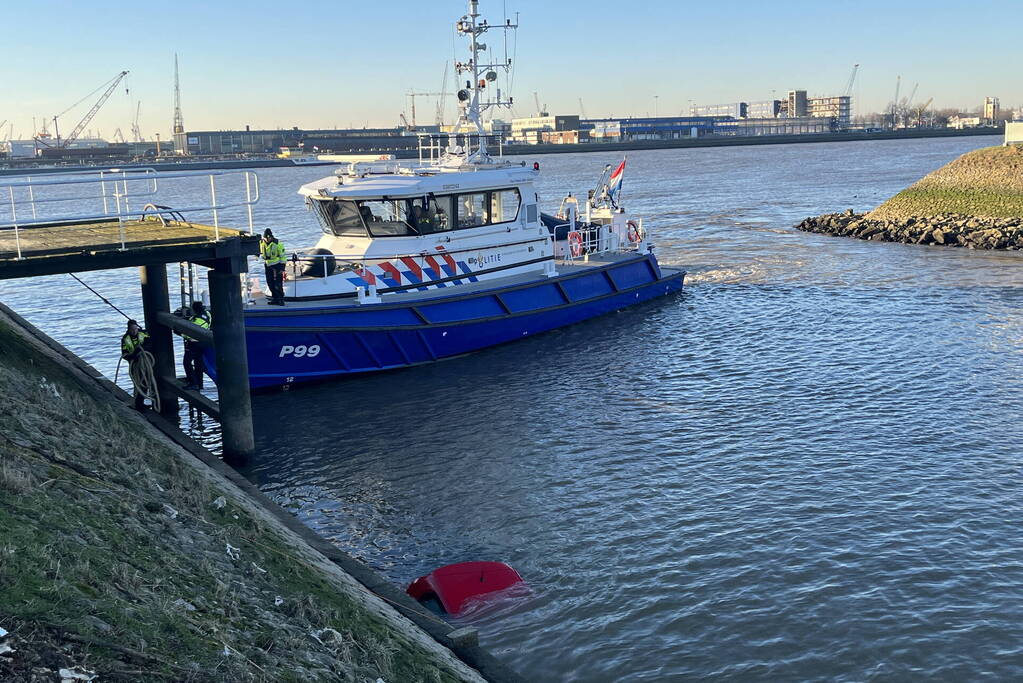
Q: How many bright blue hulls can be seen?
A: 1